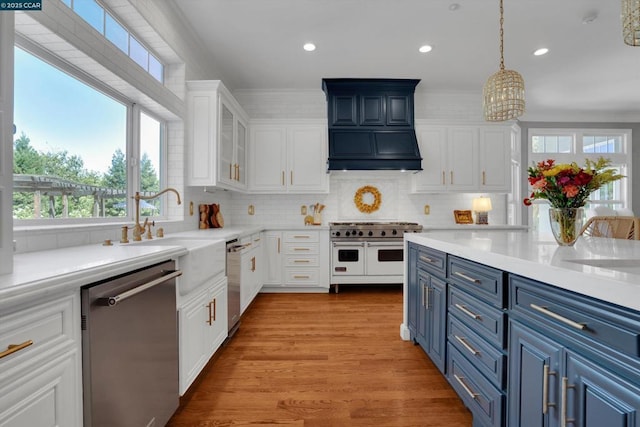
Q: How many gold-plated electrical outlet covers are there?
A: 4